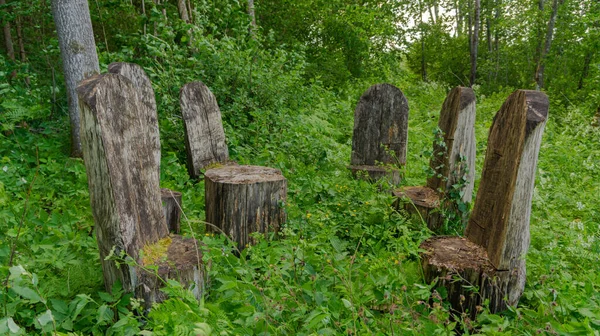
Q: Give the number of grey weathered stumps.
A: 7